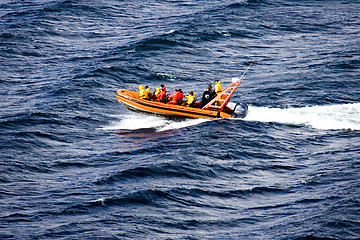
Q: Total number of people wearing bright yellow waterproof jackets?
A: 5